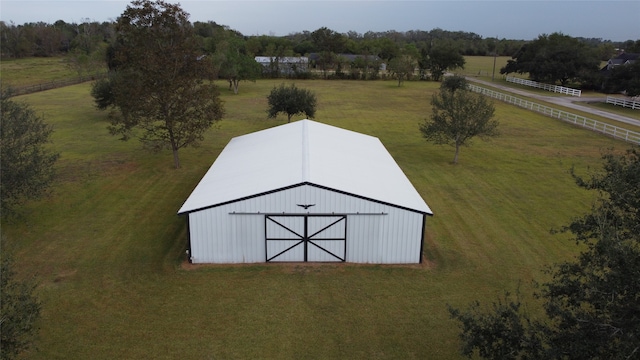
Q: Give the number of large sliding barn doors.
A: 2